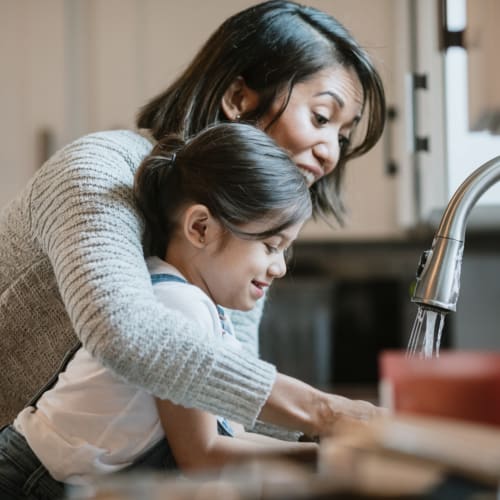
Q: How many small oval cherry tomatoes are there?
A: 0